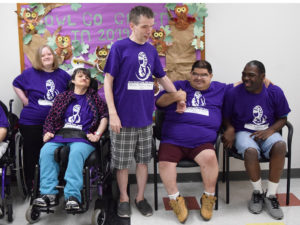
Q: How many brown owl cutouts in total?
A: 5